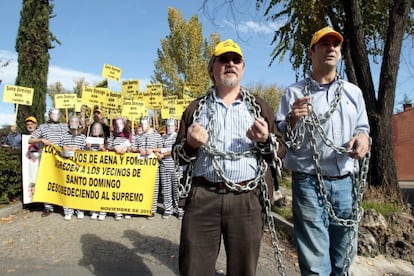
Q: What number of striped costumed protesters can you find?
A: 6